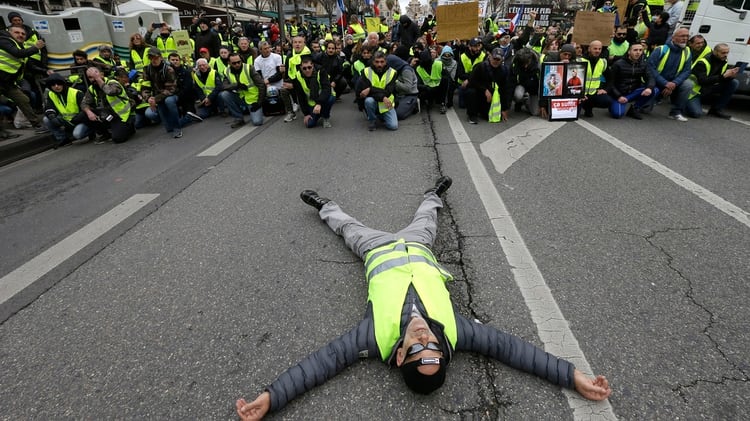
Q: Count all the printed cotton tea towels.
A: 0